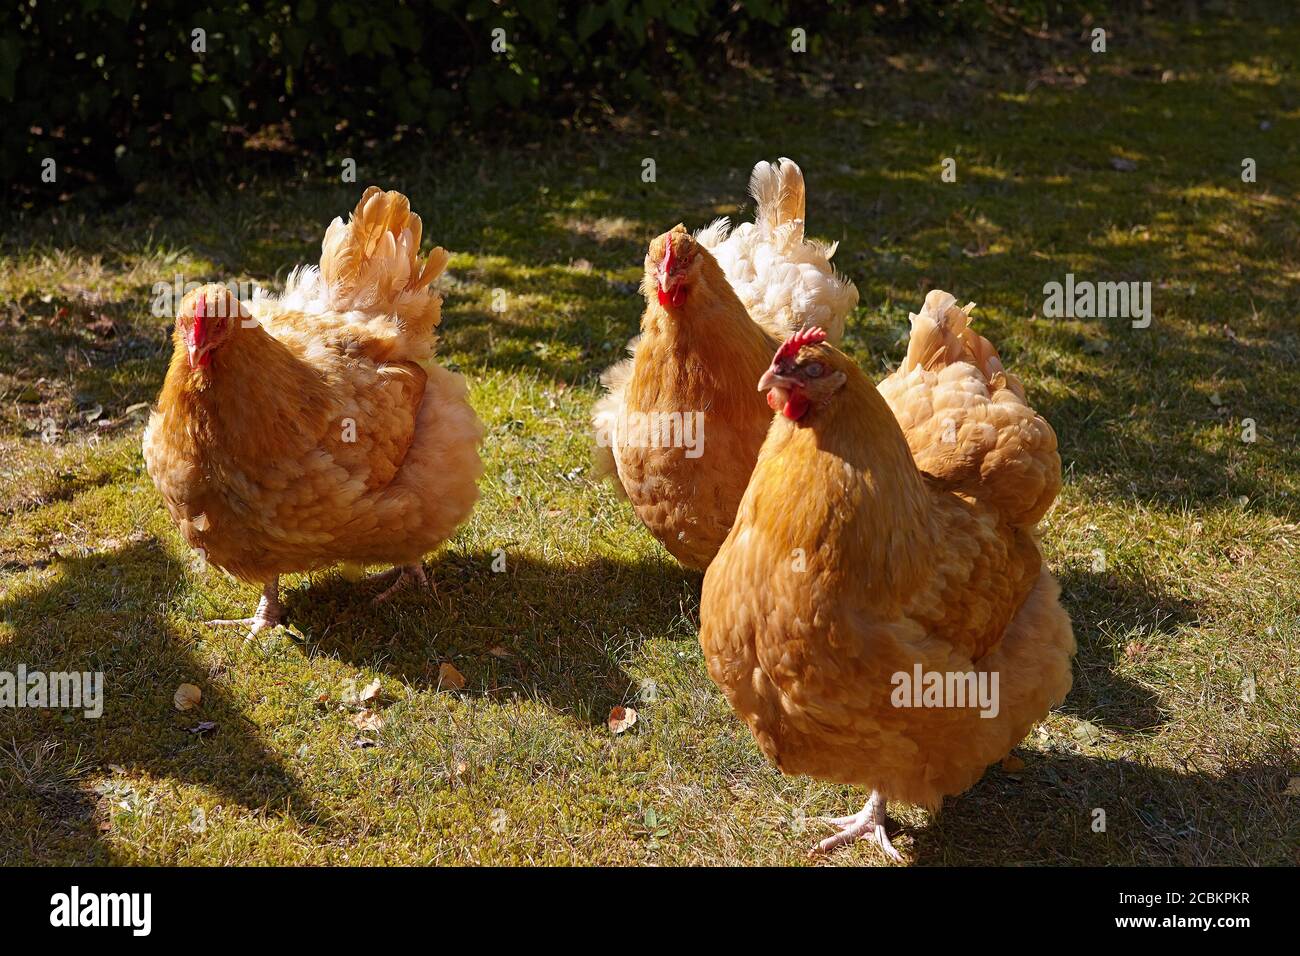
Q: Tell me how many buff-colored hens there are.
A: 3